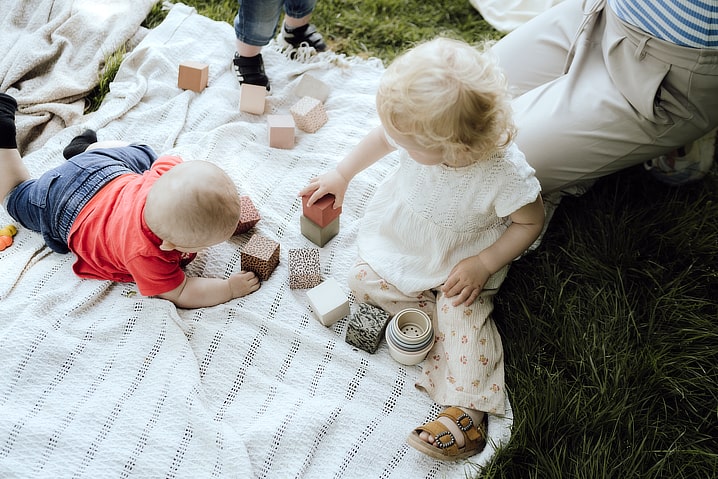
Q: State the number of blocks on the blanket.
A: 12